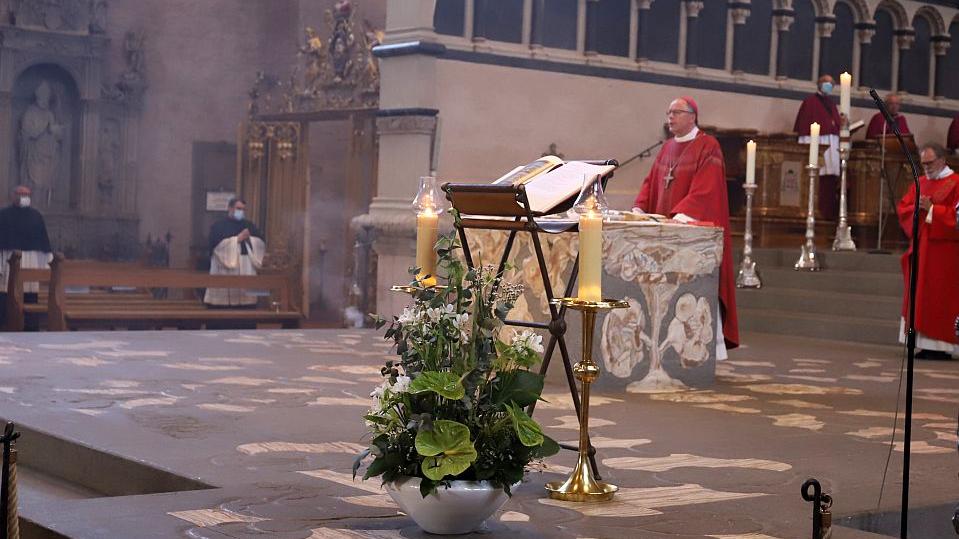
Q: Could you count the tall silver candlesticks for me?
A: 3